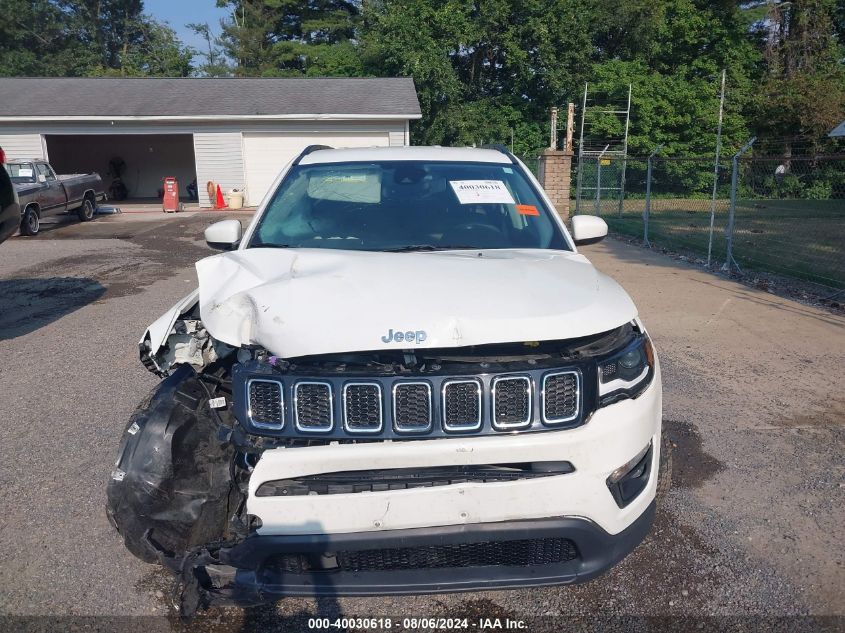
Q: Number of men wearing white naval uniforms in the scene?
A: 0